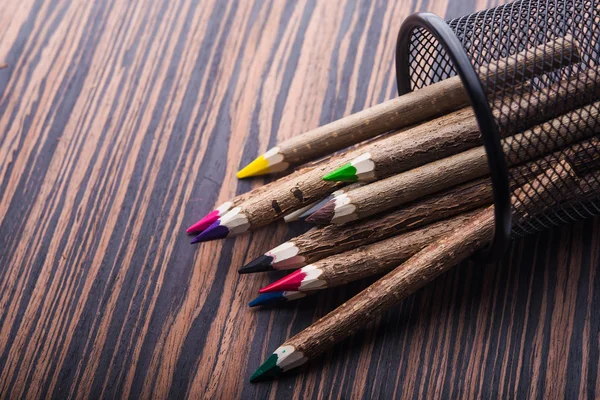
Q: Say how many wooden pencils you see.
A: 11